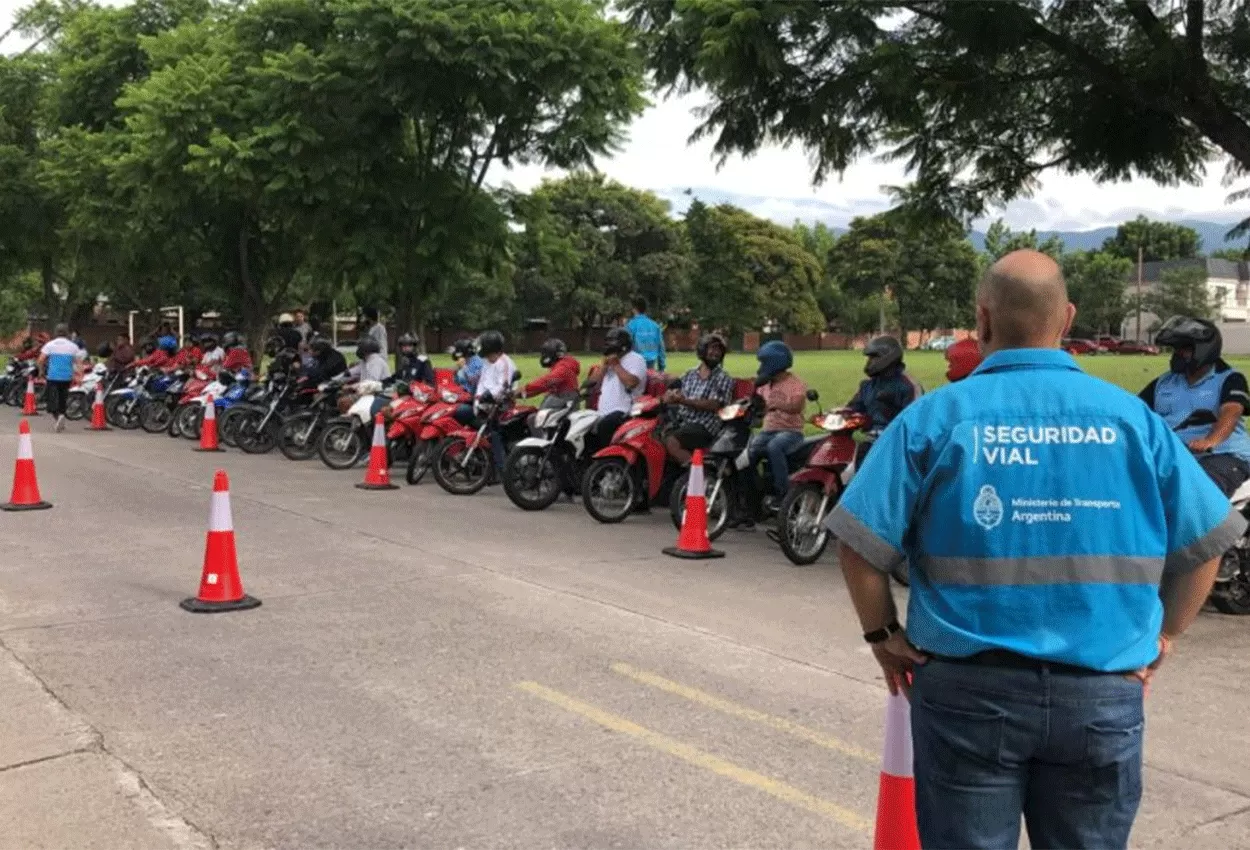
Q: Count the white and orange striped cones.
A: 8